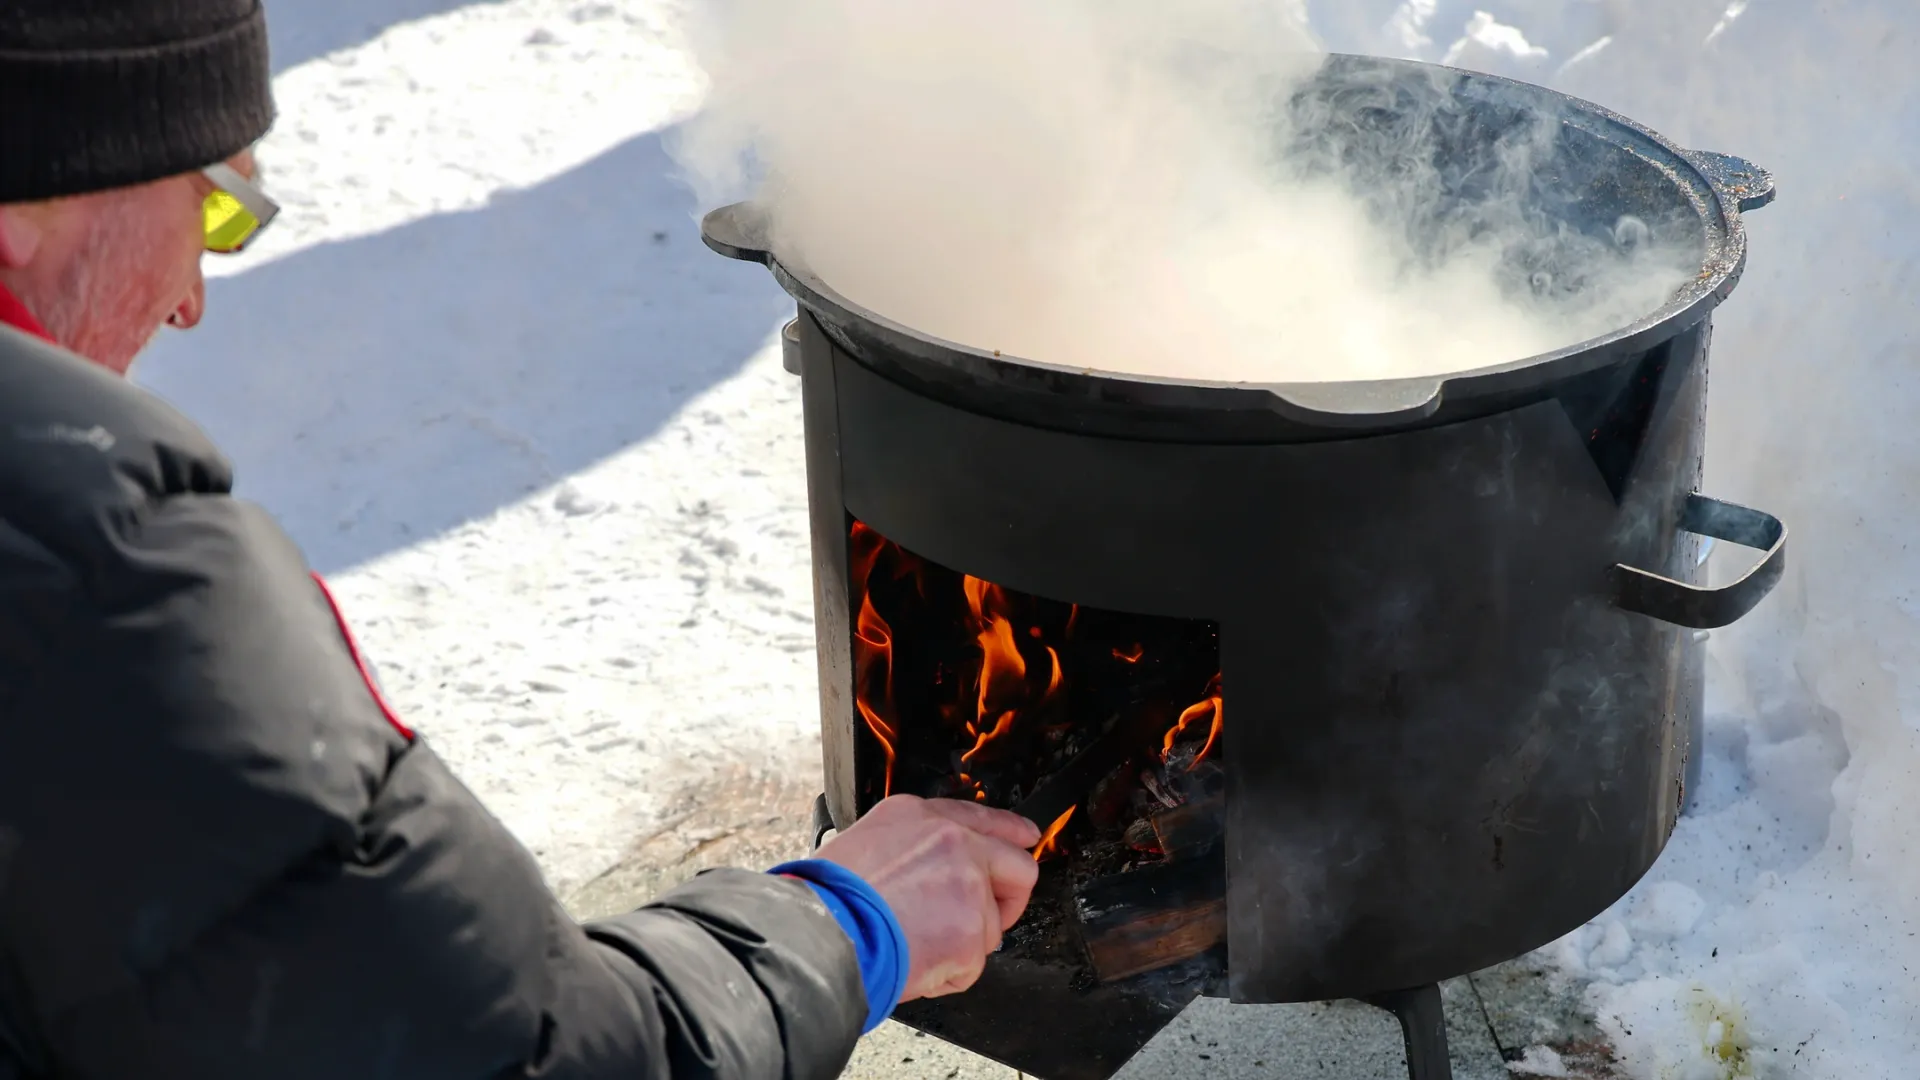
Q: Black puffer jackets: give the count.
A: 1